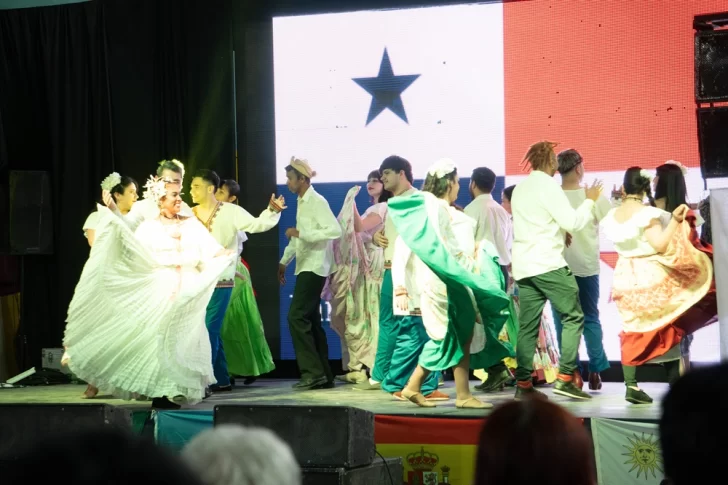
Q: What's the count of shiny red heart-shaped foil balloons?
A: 0